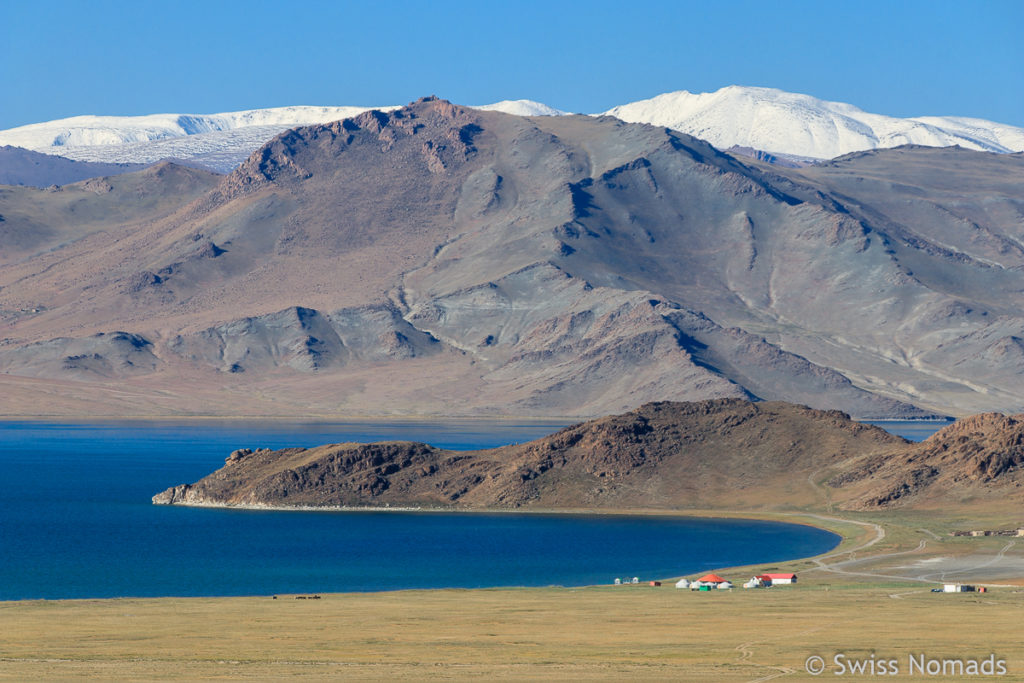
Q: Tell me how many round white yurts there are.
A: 5